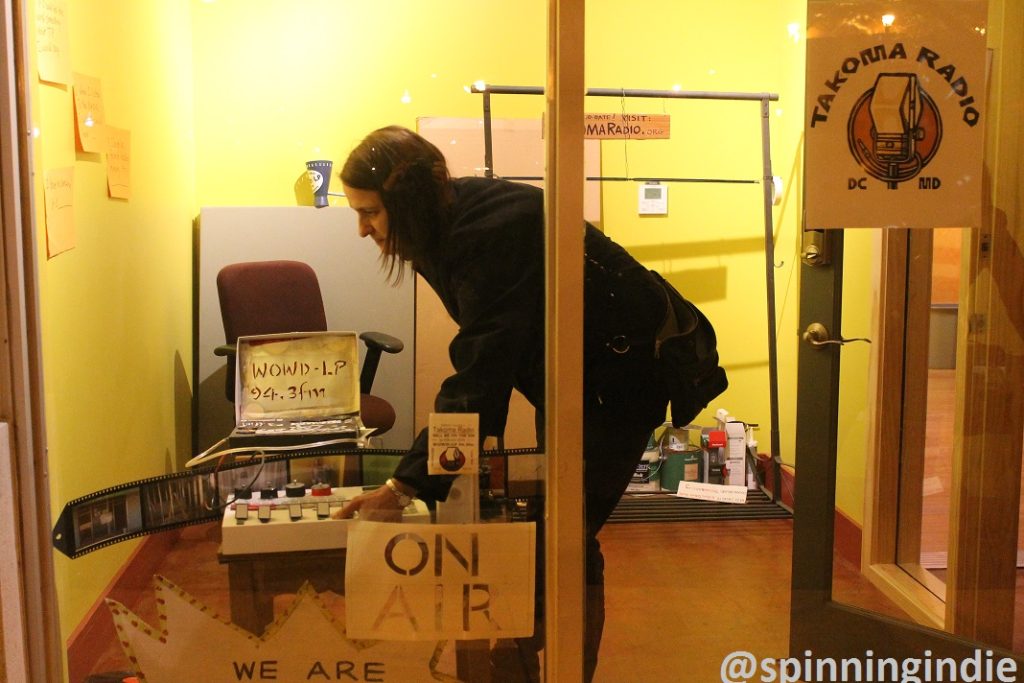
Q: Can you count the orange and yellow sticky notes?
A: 4